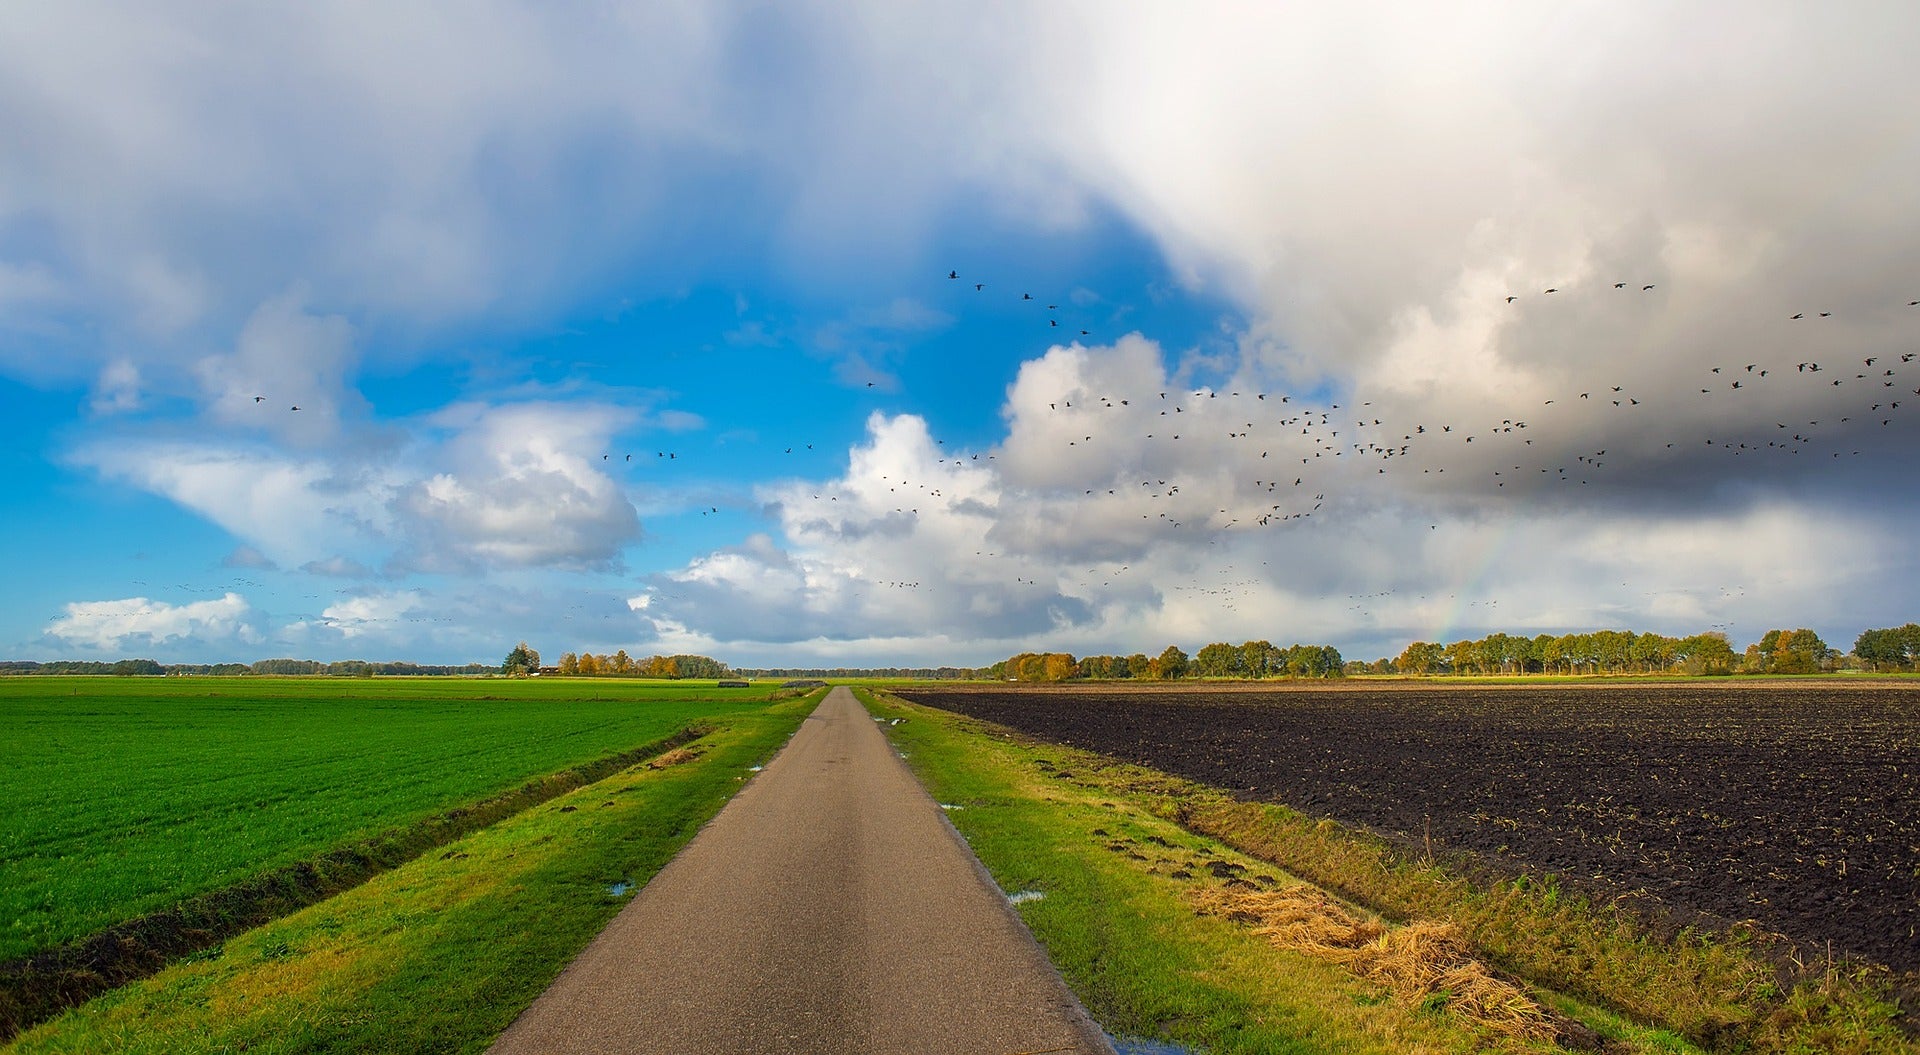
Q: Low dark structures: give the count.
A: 2